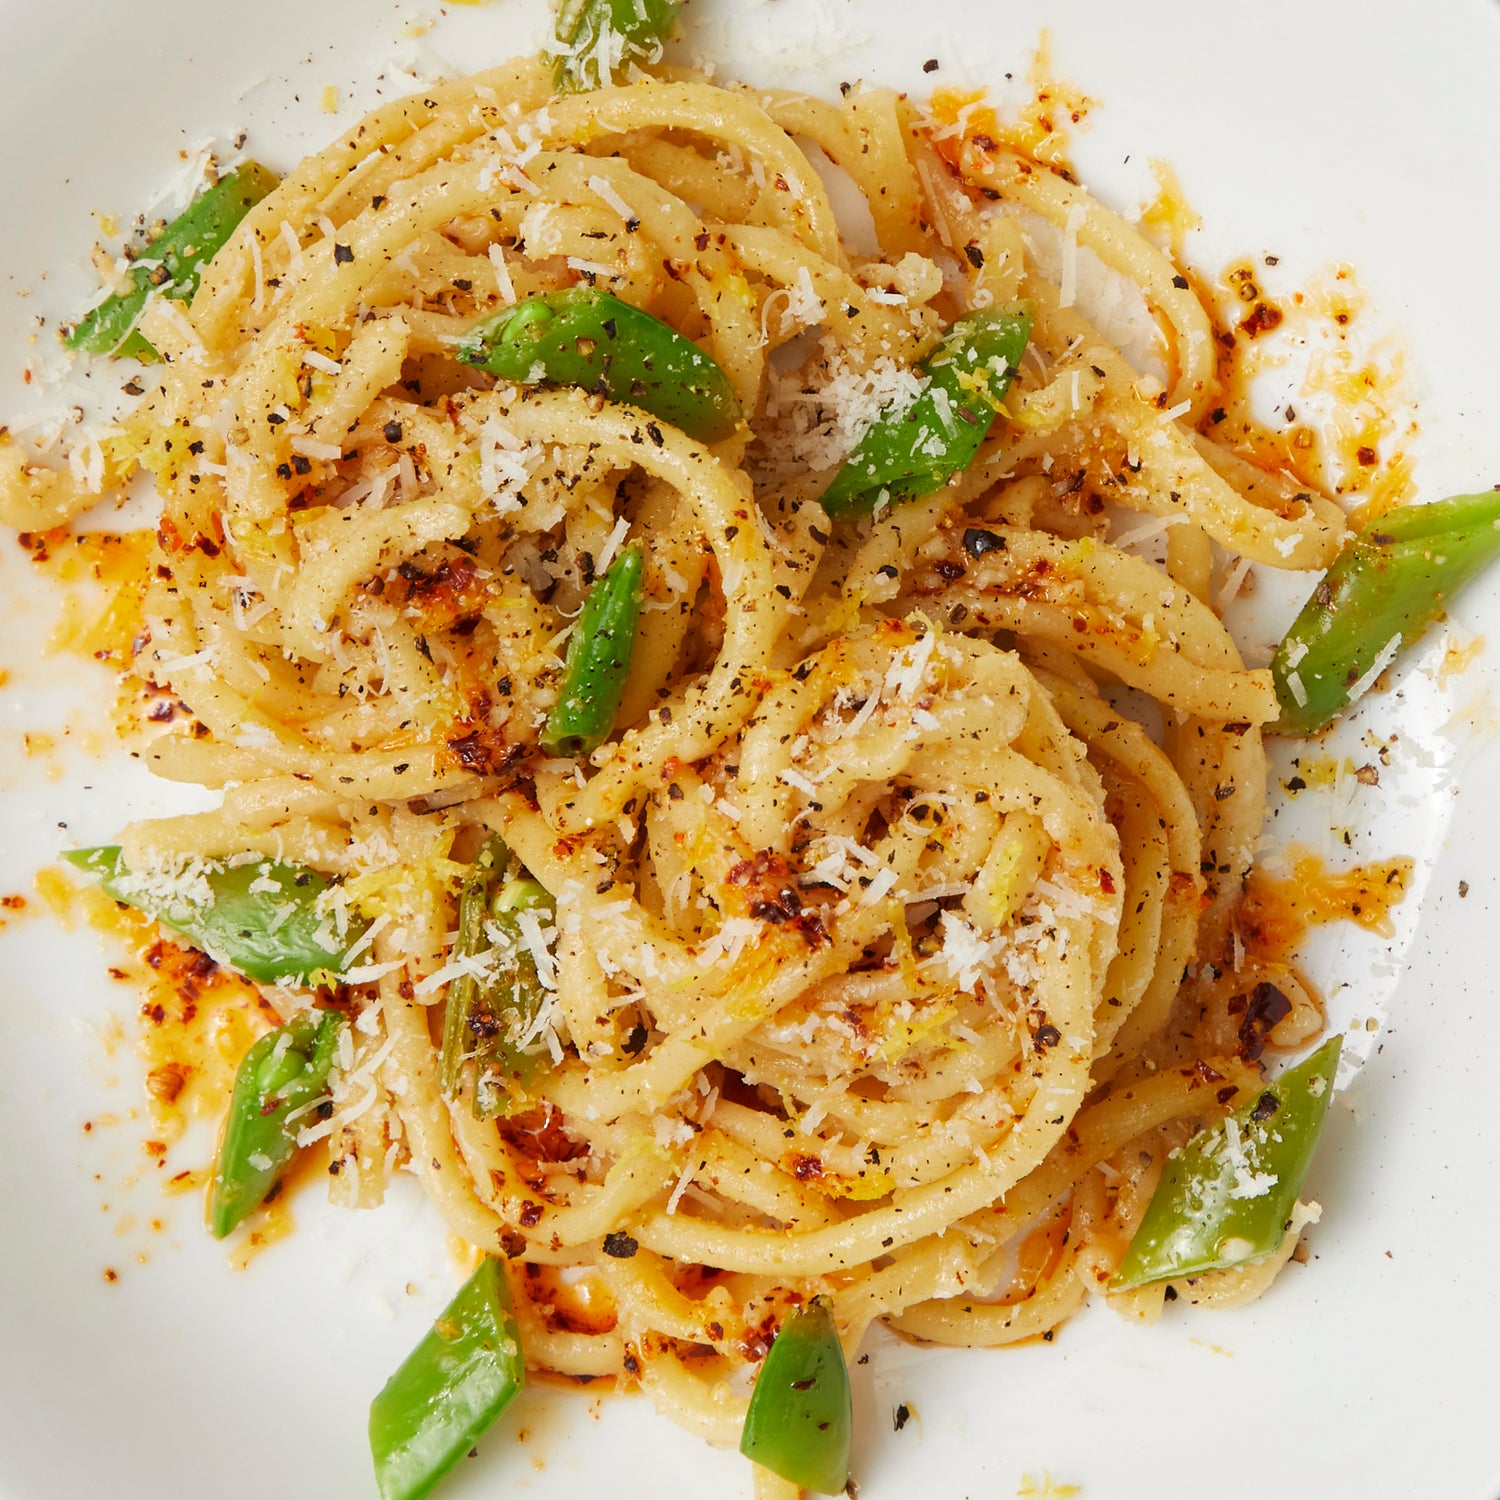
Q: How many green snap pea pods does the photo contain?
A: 12